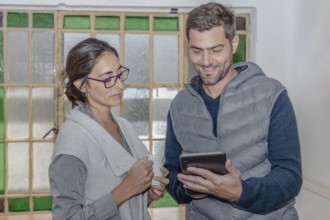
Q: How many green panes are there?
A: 13